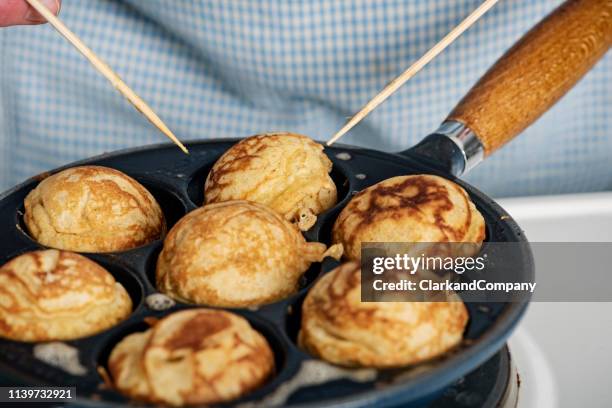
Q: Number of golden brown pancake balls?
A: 7